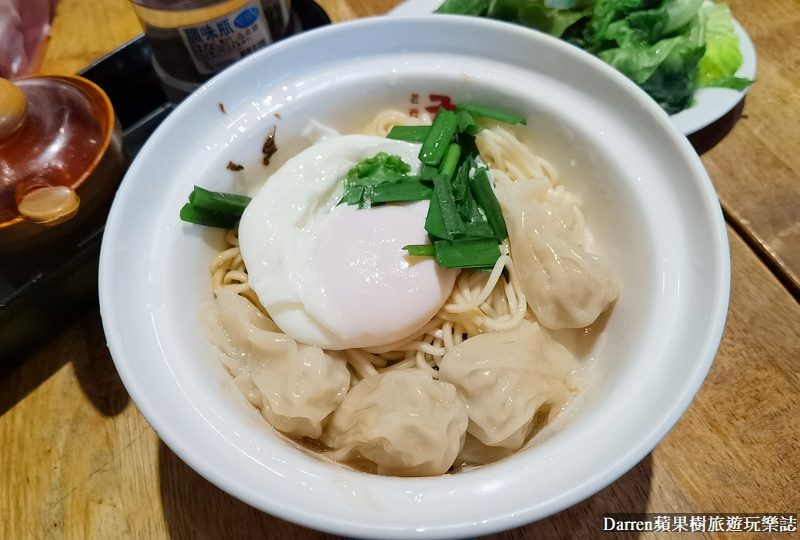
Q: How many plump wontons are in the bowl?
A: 4